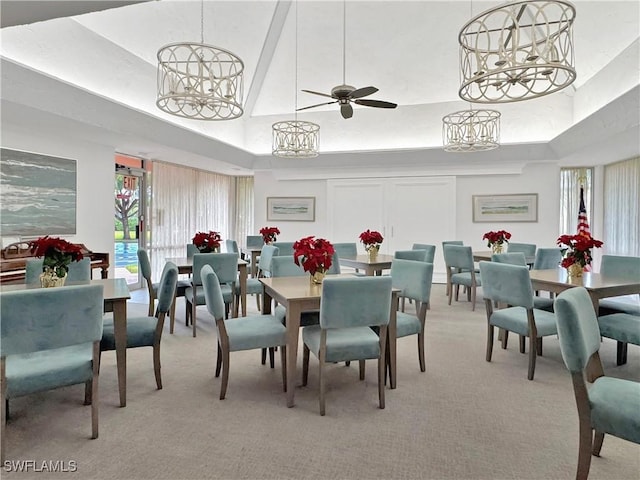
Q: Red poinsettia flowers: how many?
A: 7